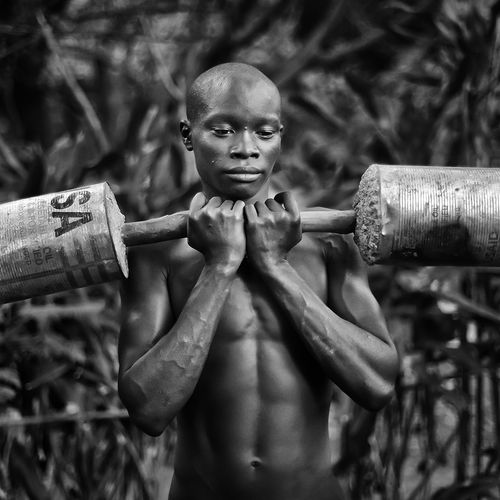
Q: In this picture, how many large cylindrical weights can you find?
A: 2